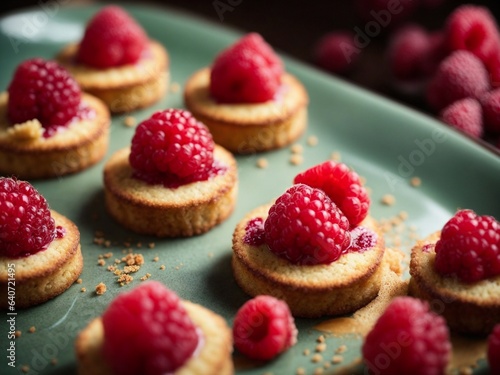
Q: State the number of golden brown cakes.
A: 8